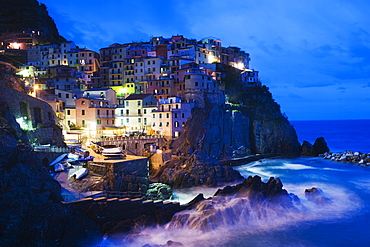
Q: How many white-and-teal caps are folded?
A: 0